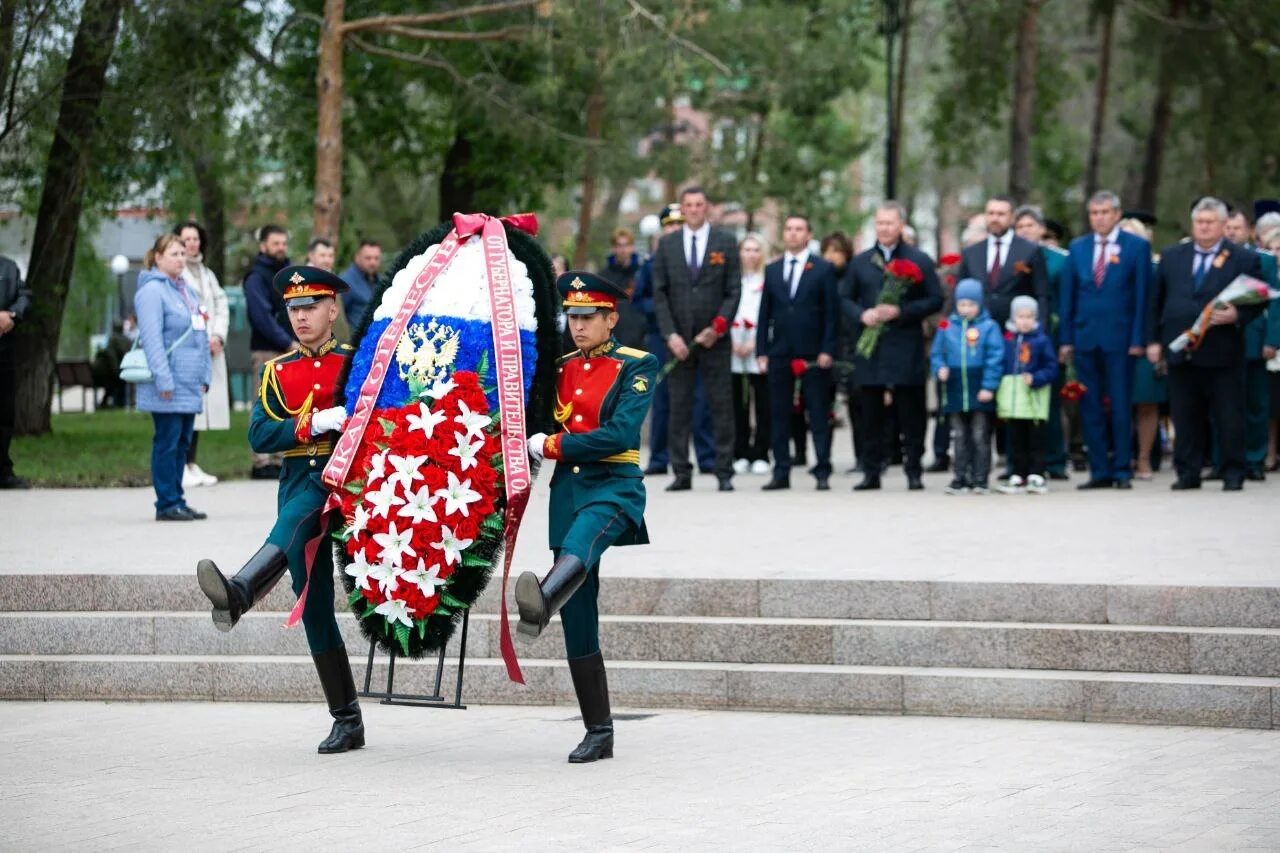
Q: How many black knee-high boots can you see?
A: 4